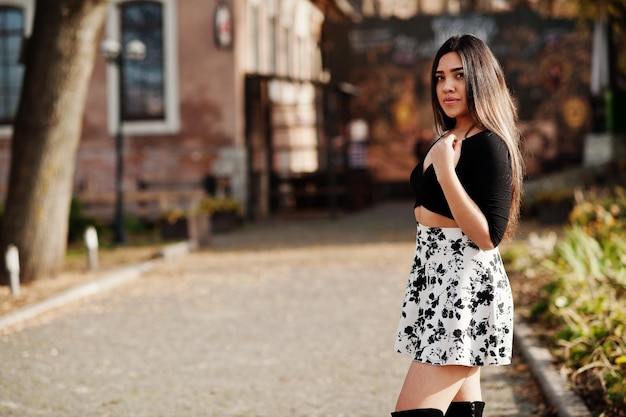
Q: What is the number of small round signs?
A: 1